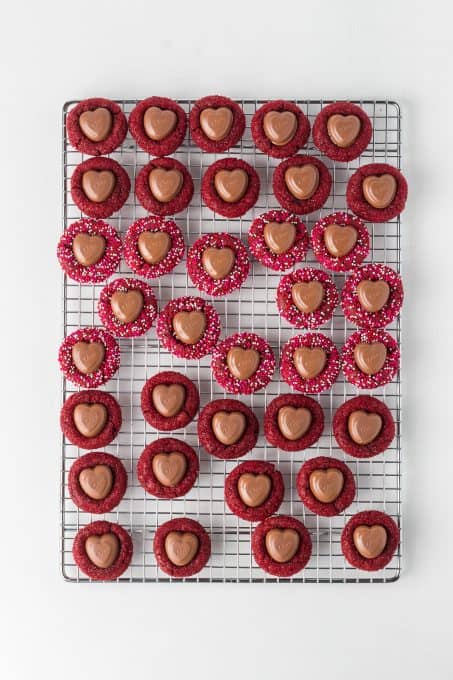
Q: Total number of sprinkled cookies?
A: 13